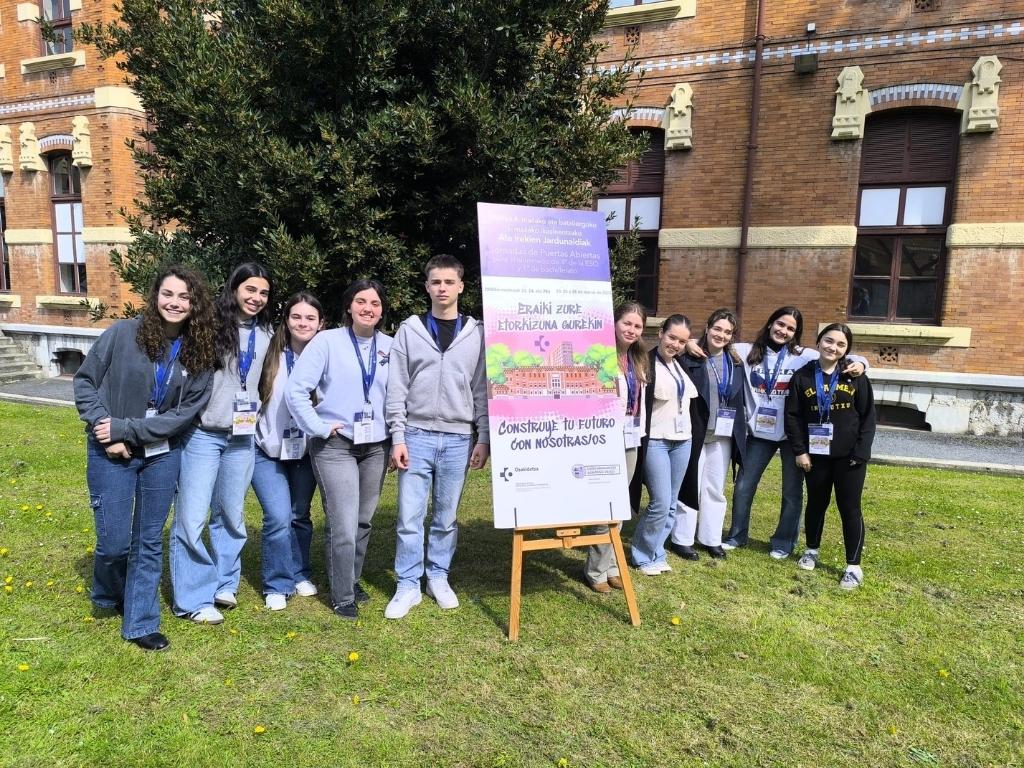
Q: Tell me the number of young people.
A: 10